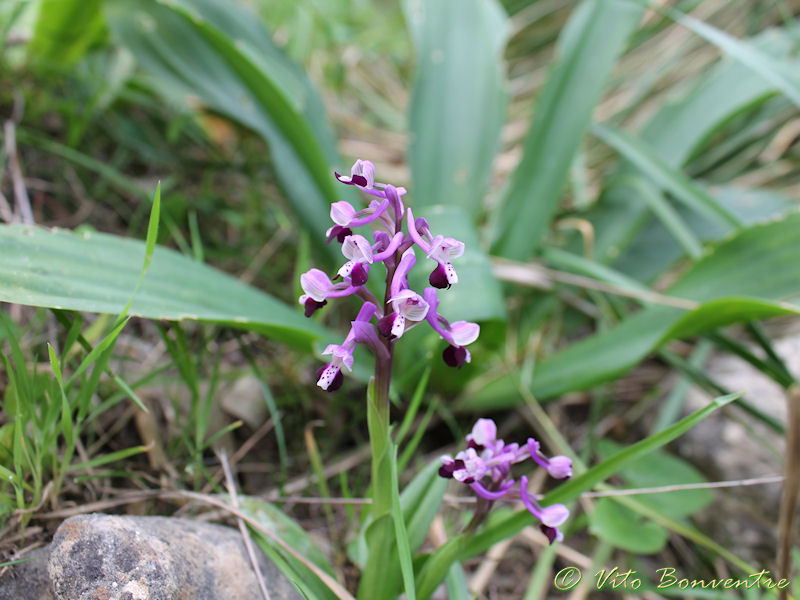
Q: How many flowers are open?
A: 13